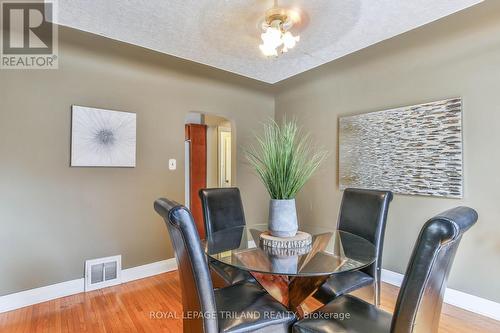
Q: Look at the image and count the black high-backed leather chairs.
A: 4